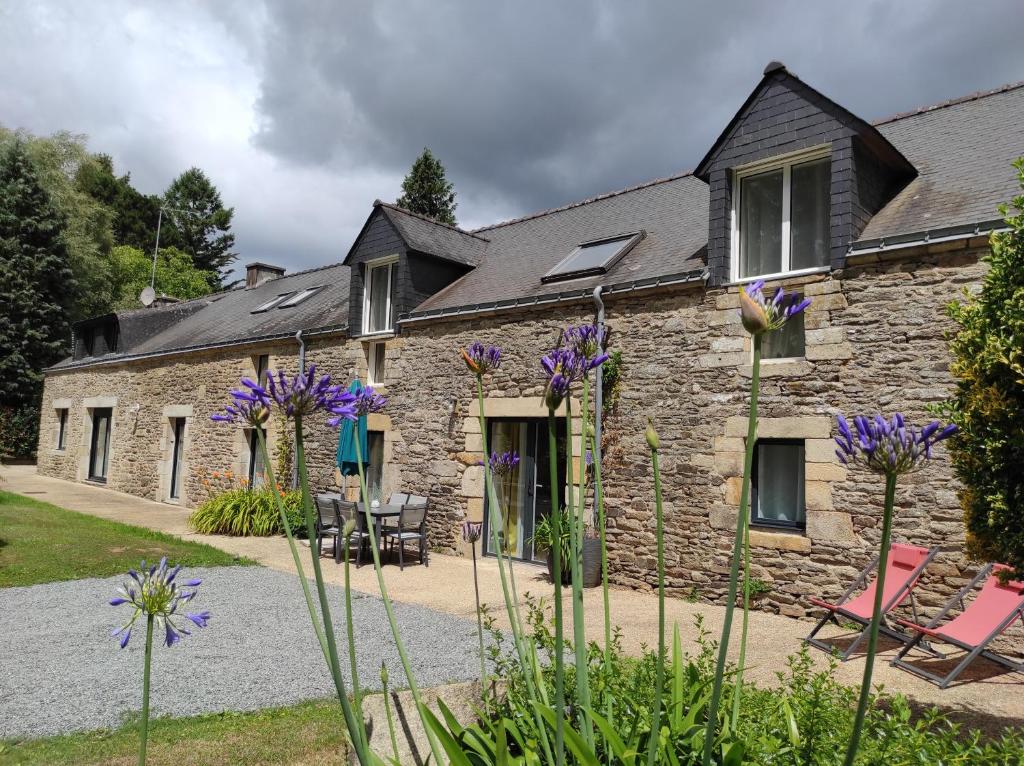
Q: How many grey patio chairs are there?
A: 6